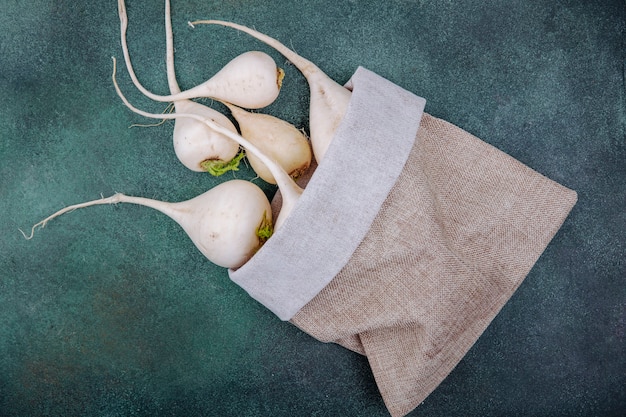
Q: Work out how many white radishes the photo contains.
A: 6